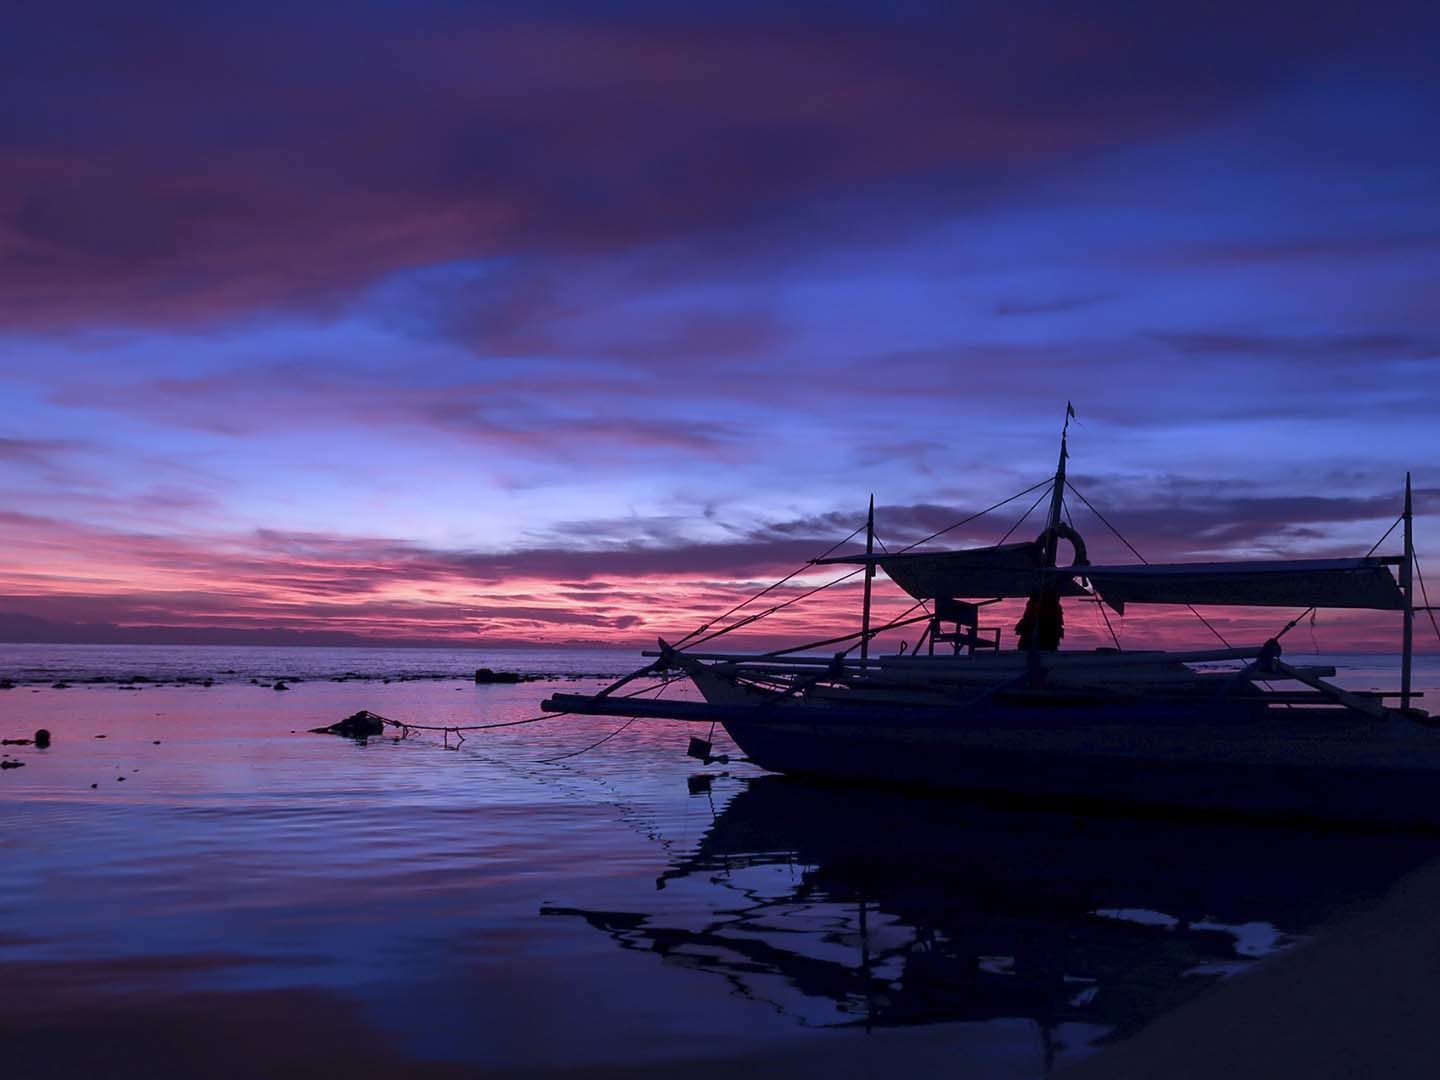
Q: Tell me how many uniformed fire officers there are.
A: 0